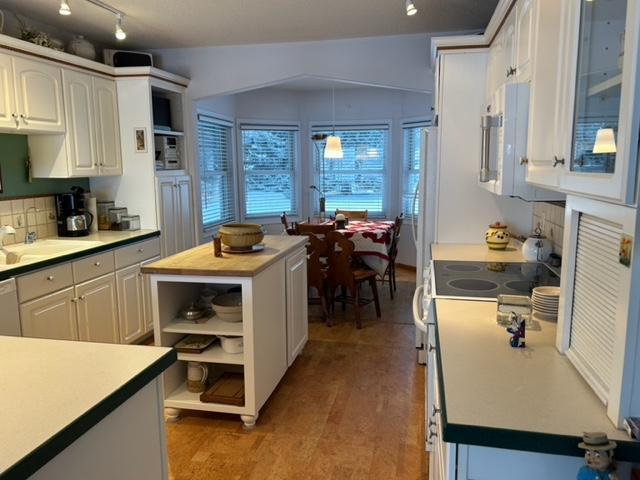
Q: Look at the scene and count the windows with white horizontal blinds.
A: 4